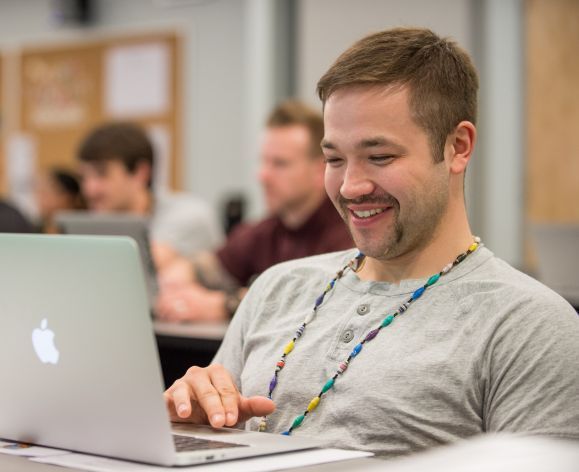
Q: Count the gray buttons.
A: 2